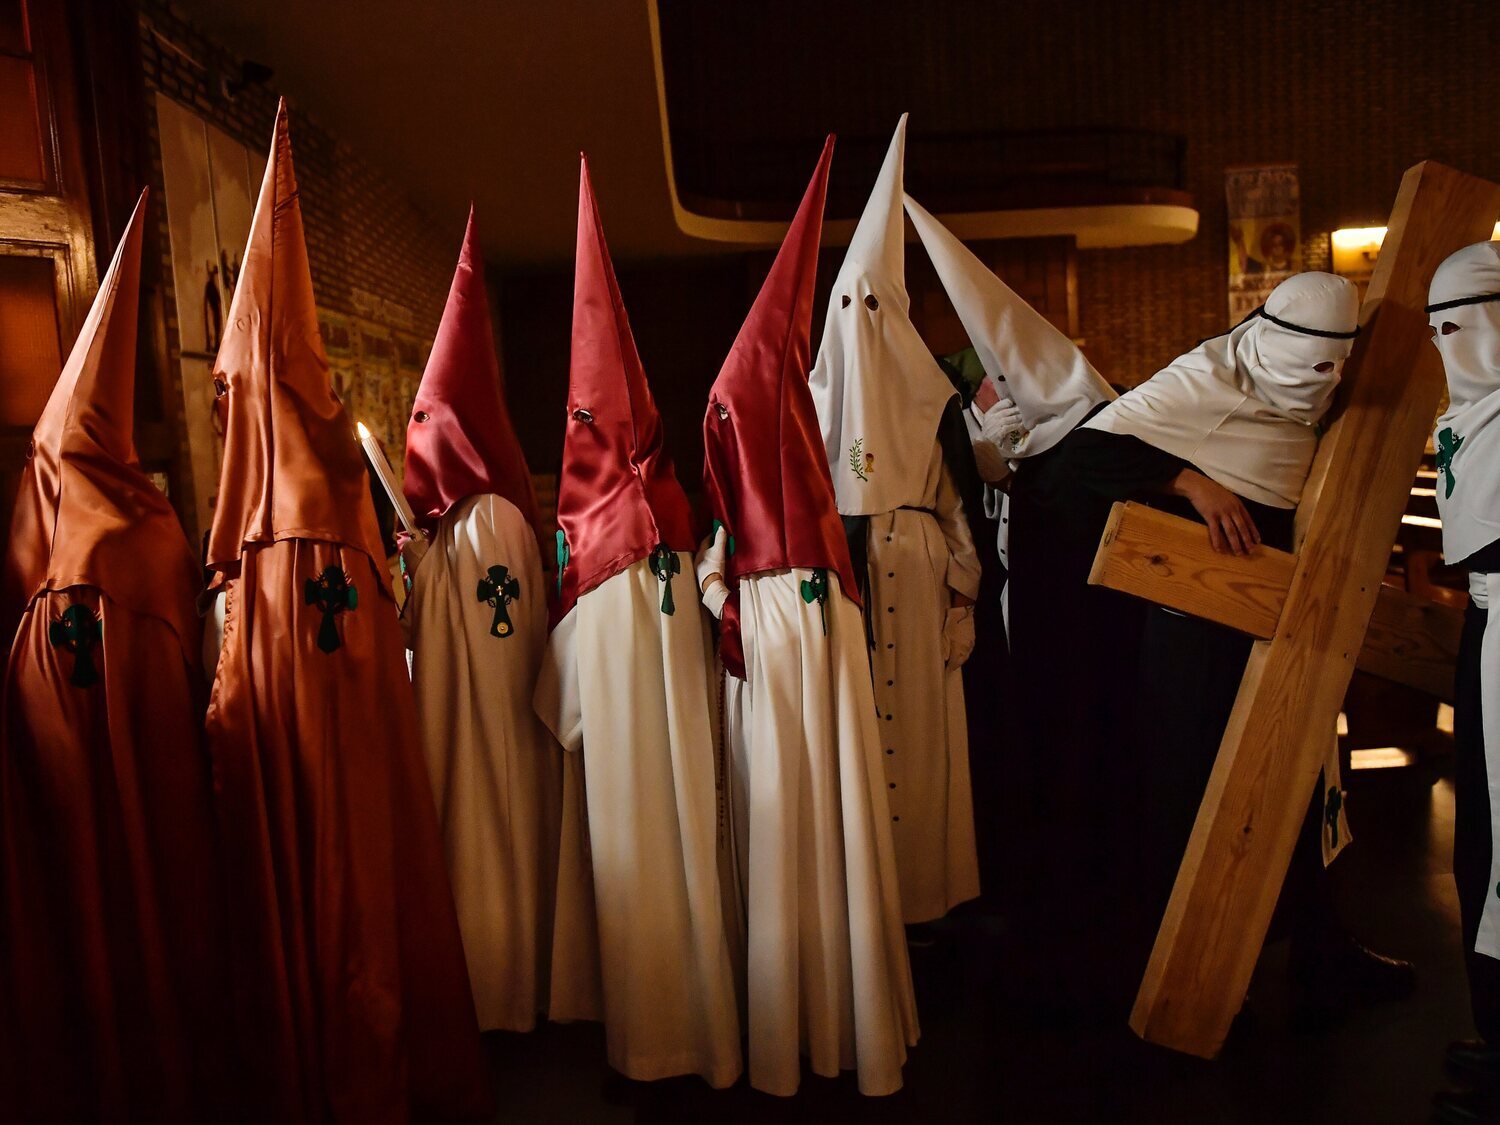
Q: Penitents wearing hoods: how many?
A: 9